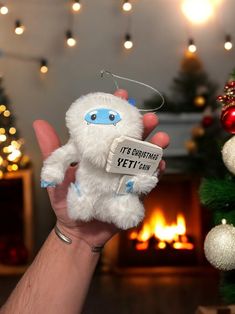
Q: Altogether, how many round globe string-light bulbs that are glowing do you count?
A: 9